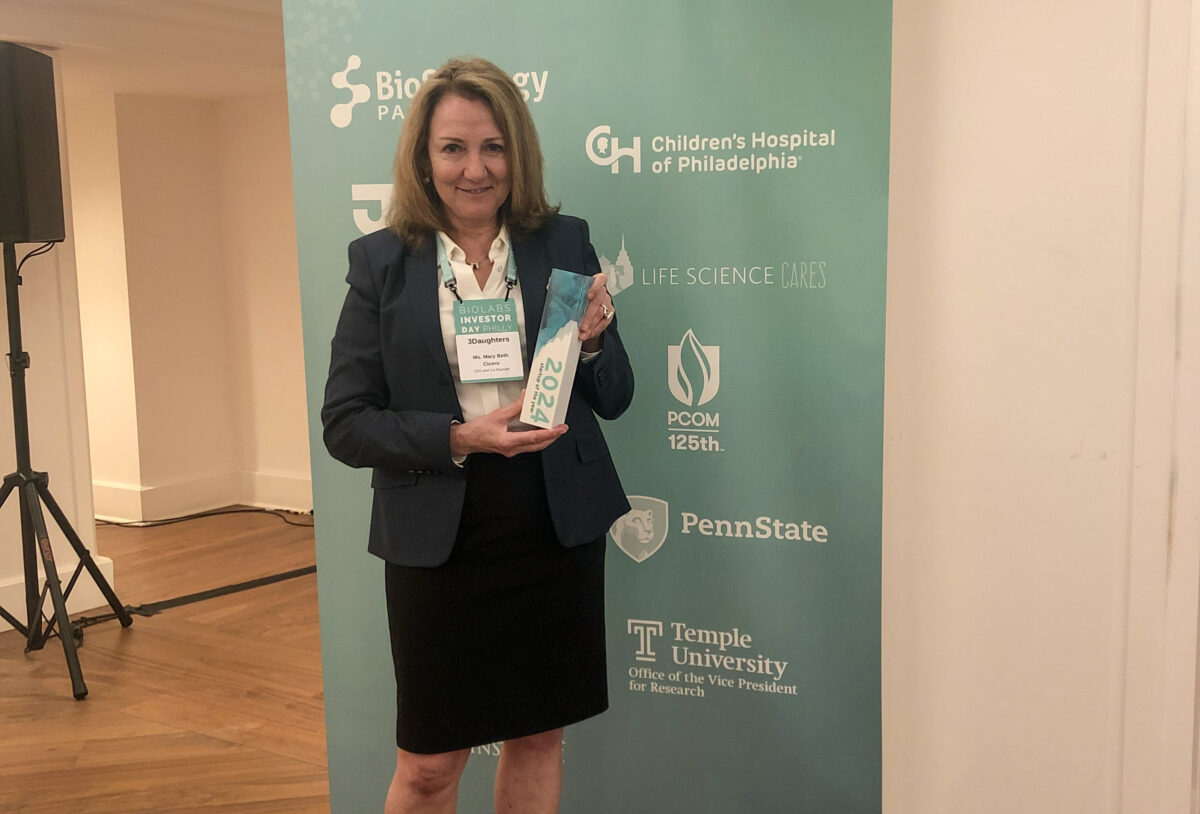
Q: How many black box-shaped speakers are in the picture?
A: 1